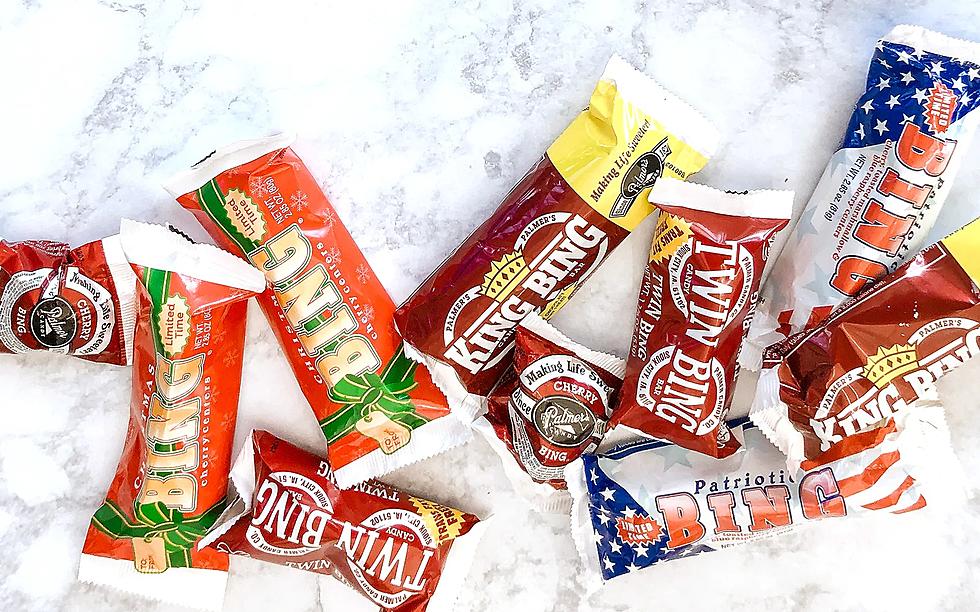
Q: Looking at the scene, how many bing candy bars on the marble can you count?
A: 10